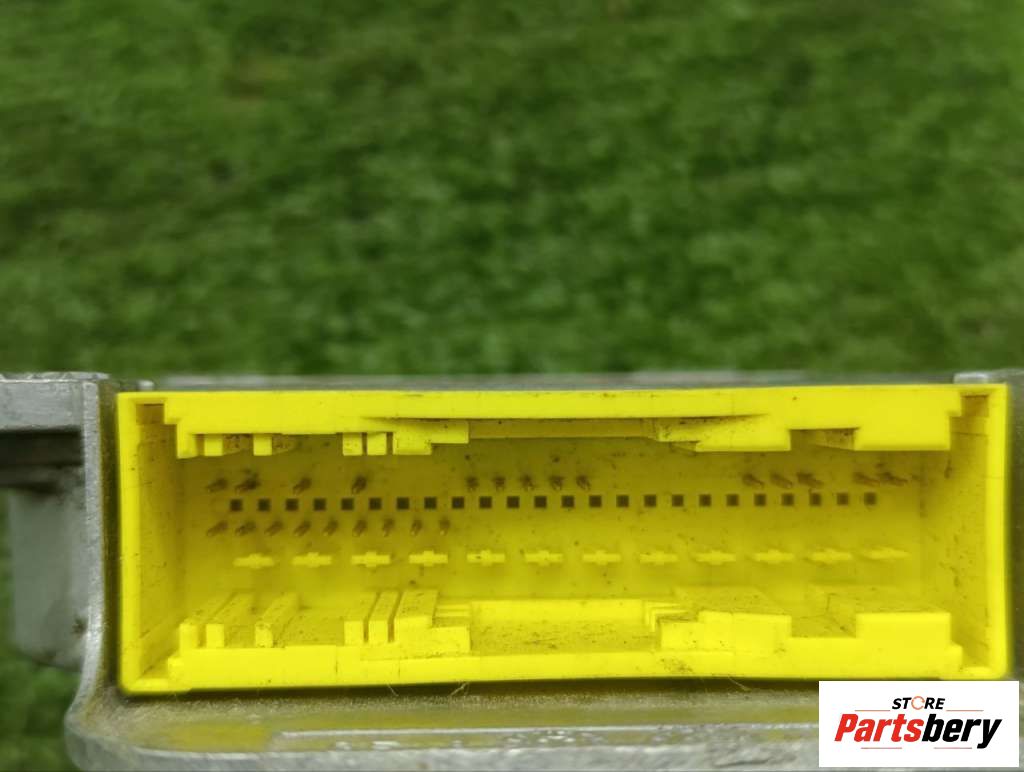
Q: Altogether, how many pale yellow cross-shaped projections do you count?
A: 12